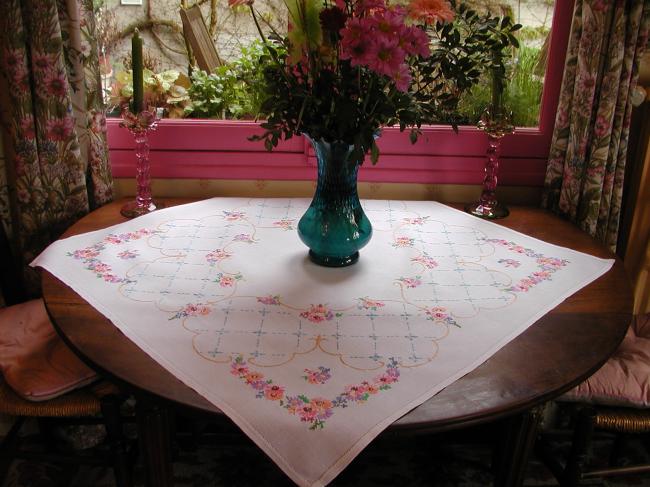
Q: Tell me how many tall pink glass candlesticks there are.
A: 2